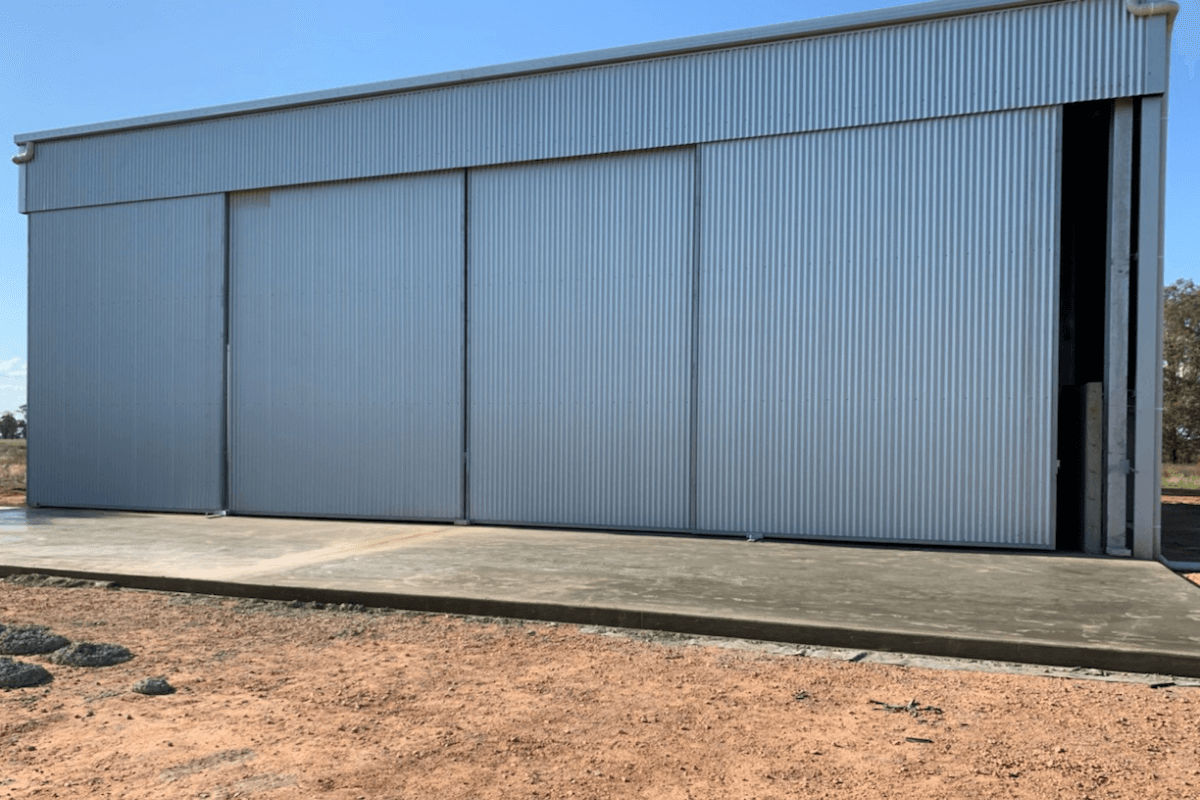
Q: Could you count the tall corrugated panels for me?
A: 4